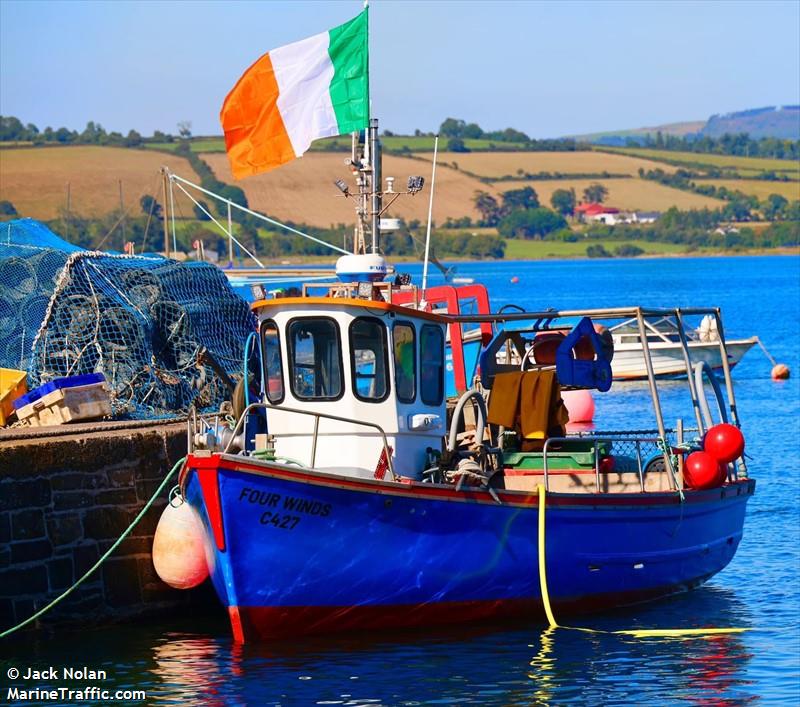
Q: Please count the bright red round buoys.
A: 2